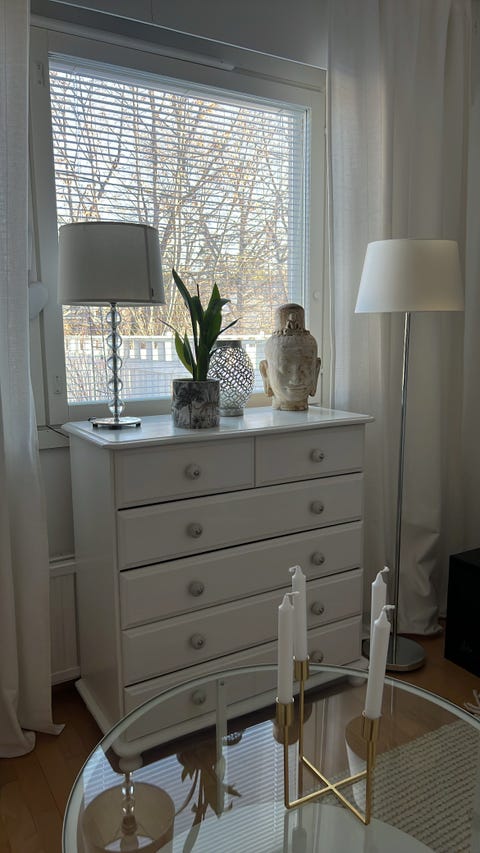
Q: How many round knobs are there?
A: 10